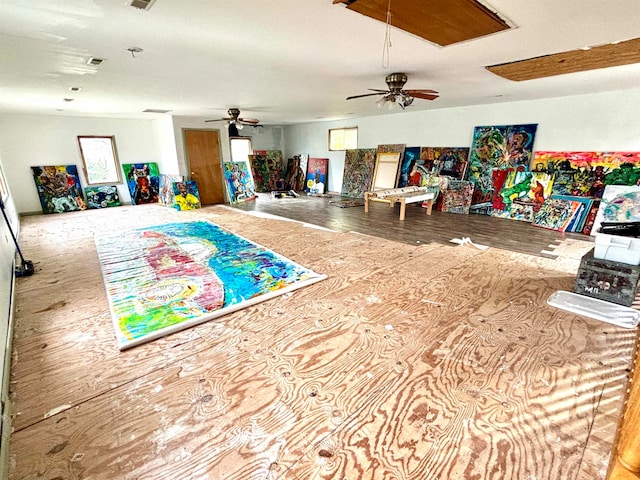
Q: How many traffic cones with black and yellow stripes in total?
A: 0